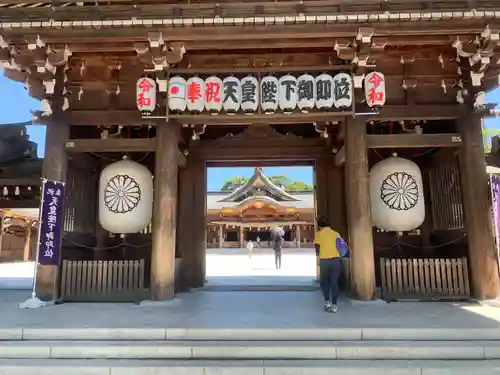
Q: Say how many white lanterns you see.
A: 14